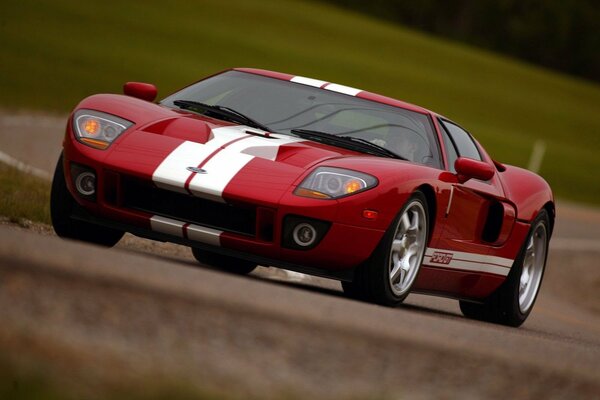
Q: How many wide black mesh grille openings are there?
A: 1